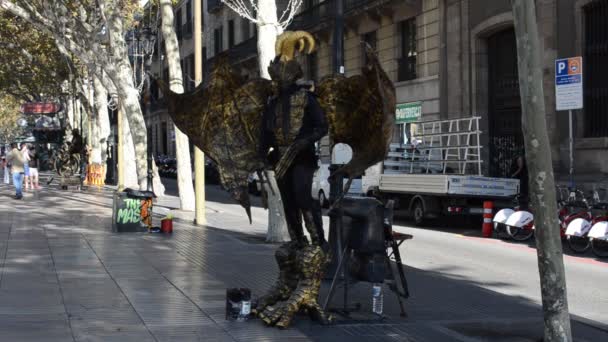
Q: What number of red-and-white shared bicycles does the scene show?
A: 4